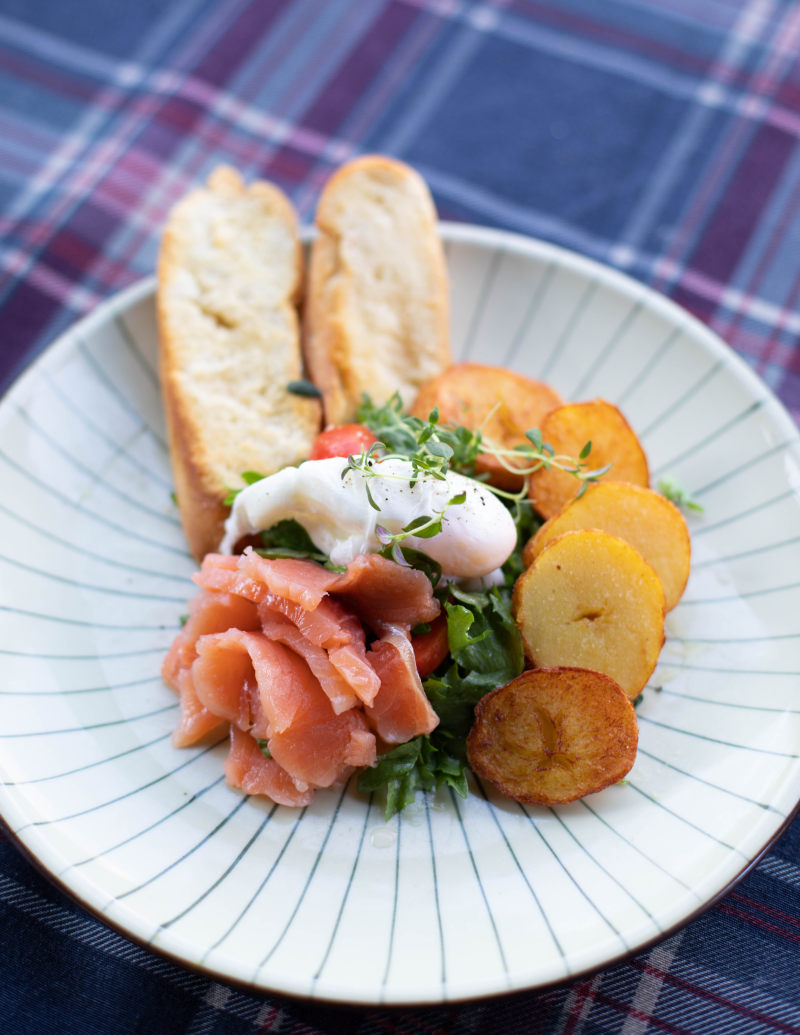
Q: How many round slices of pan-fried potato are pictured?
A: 5